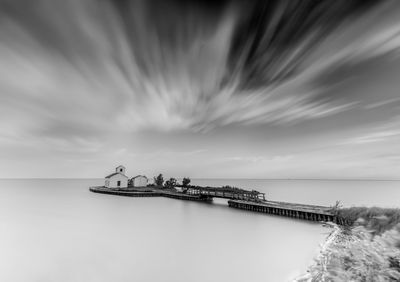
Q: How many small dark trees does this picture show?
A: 3